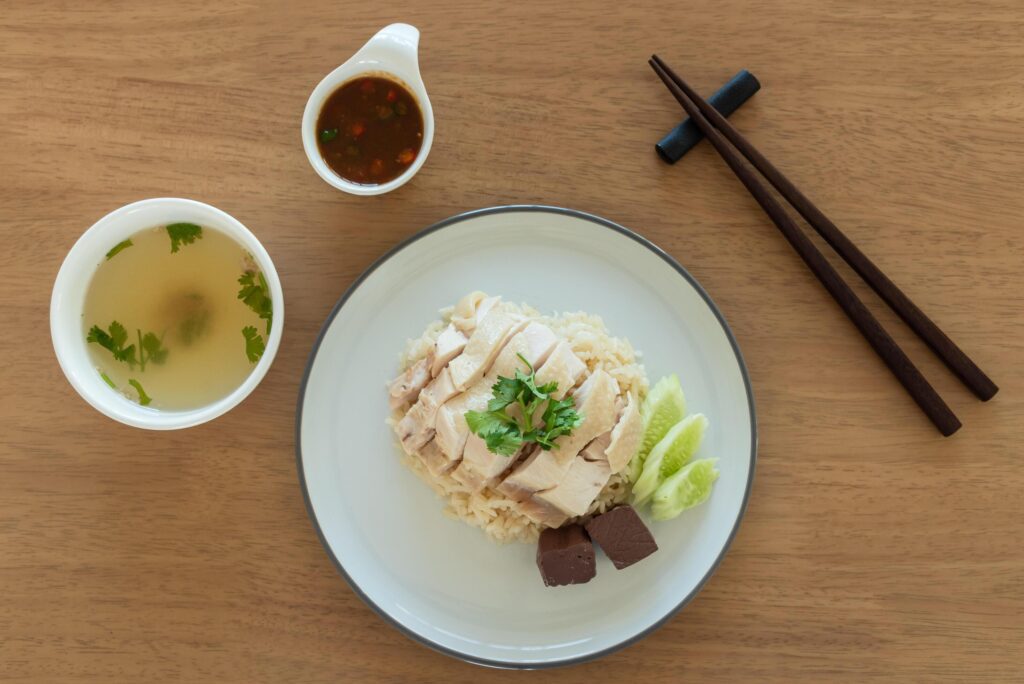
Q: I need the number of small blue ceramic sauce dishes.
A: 0